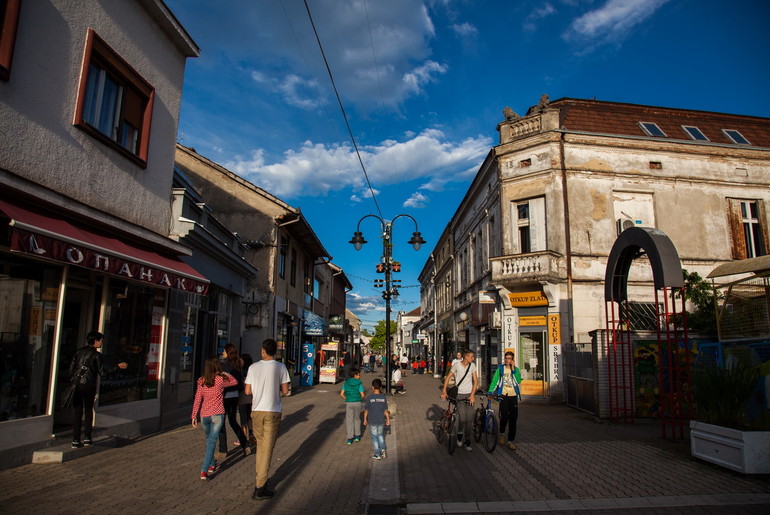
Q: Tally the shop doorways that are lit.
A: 1